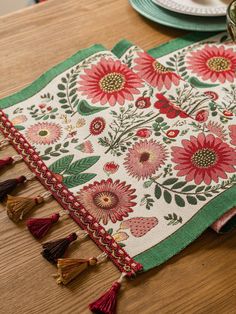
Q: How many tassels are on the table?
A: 7